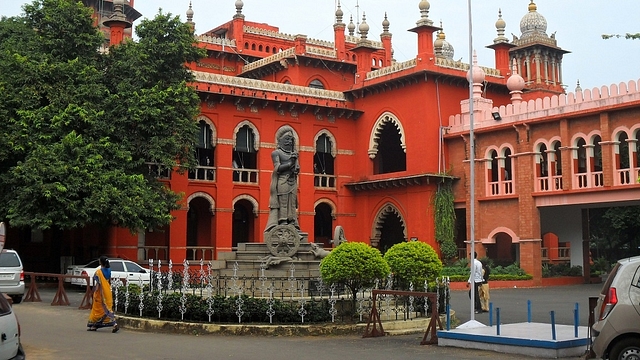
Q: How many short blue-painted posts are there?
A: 7